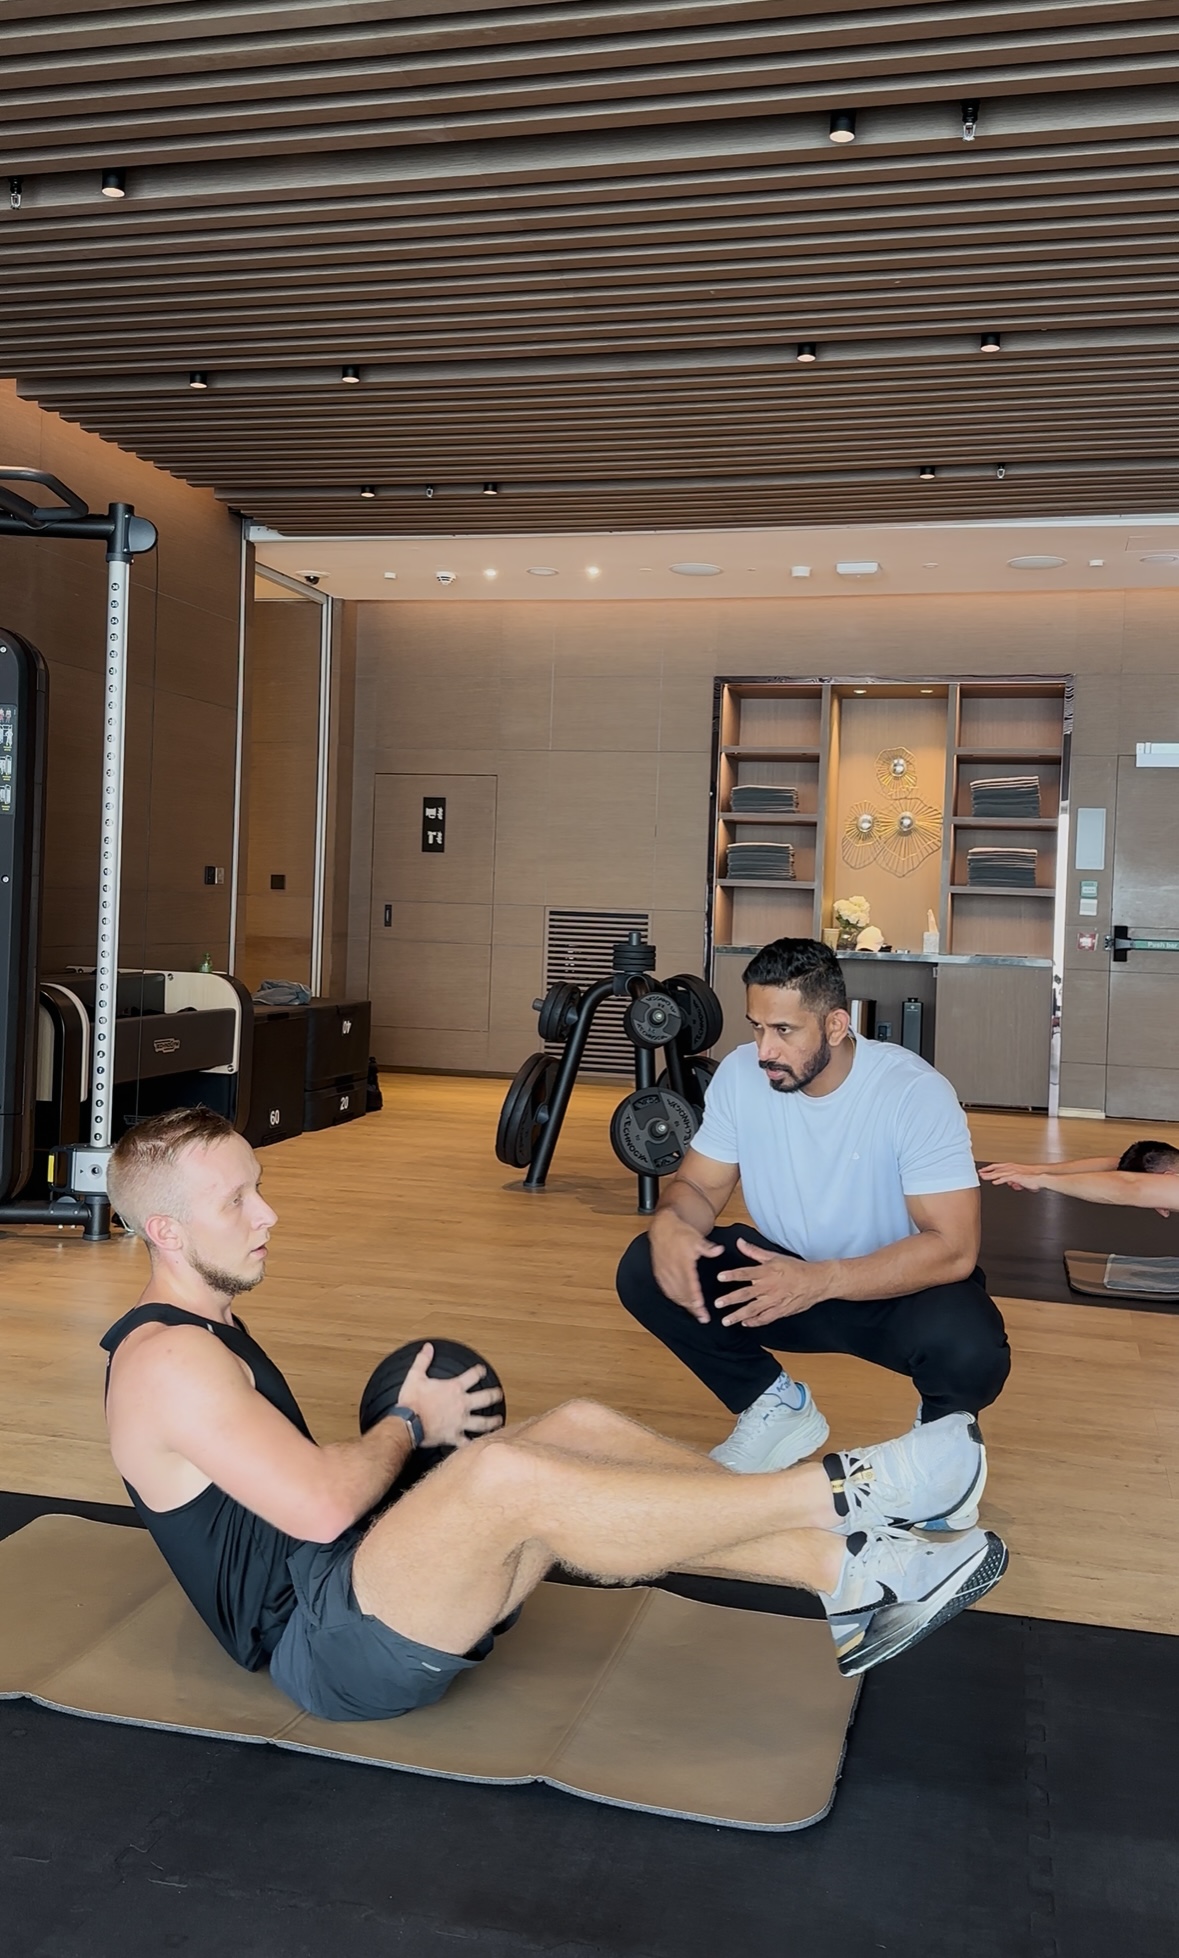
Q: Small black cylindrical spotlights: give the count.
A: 9